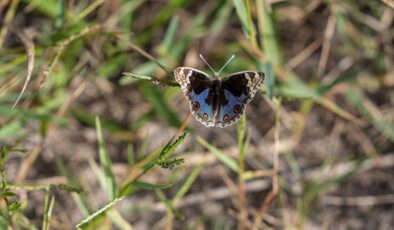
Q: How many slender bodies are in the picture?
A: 1